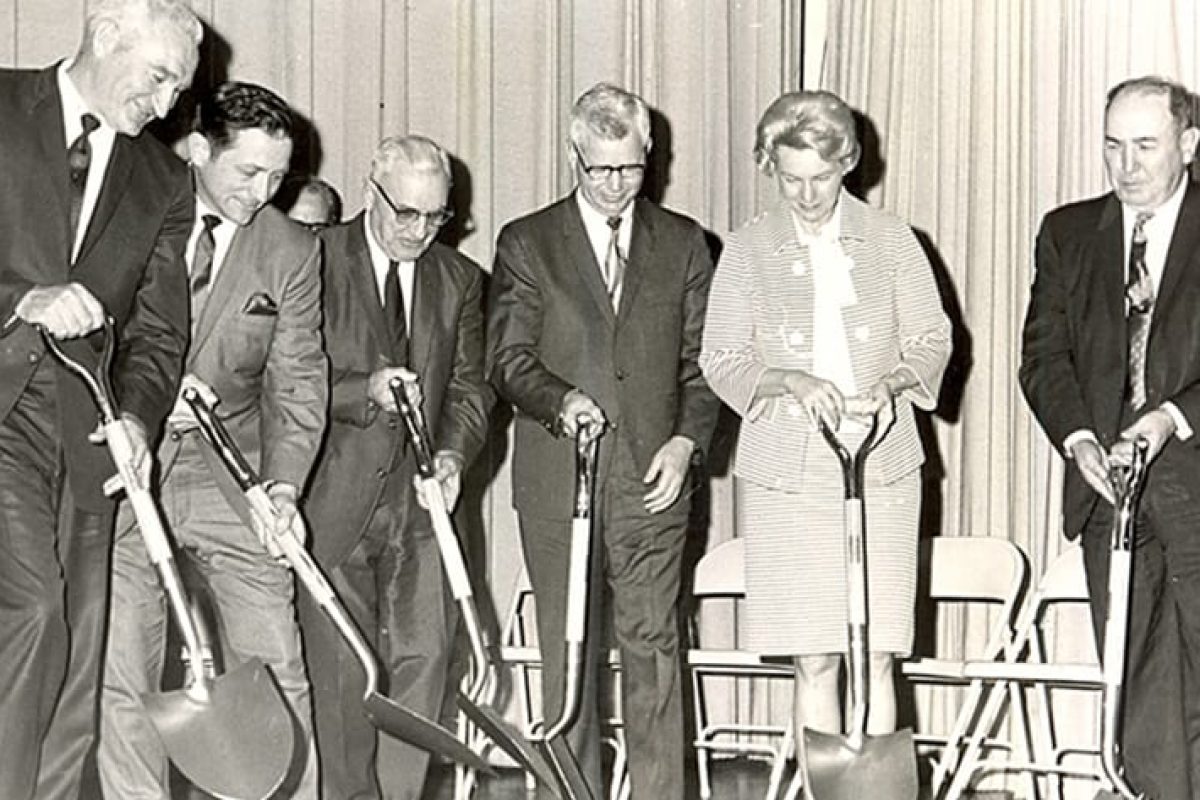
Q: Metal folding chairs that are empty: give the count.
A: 4